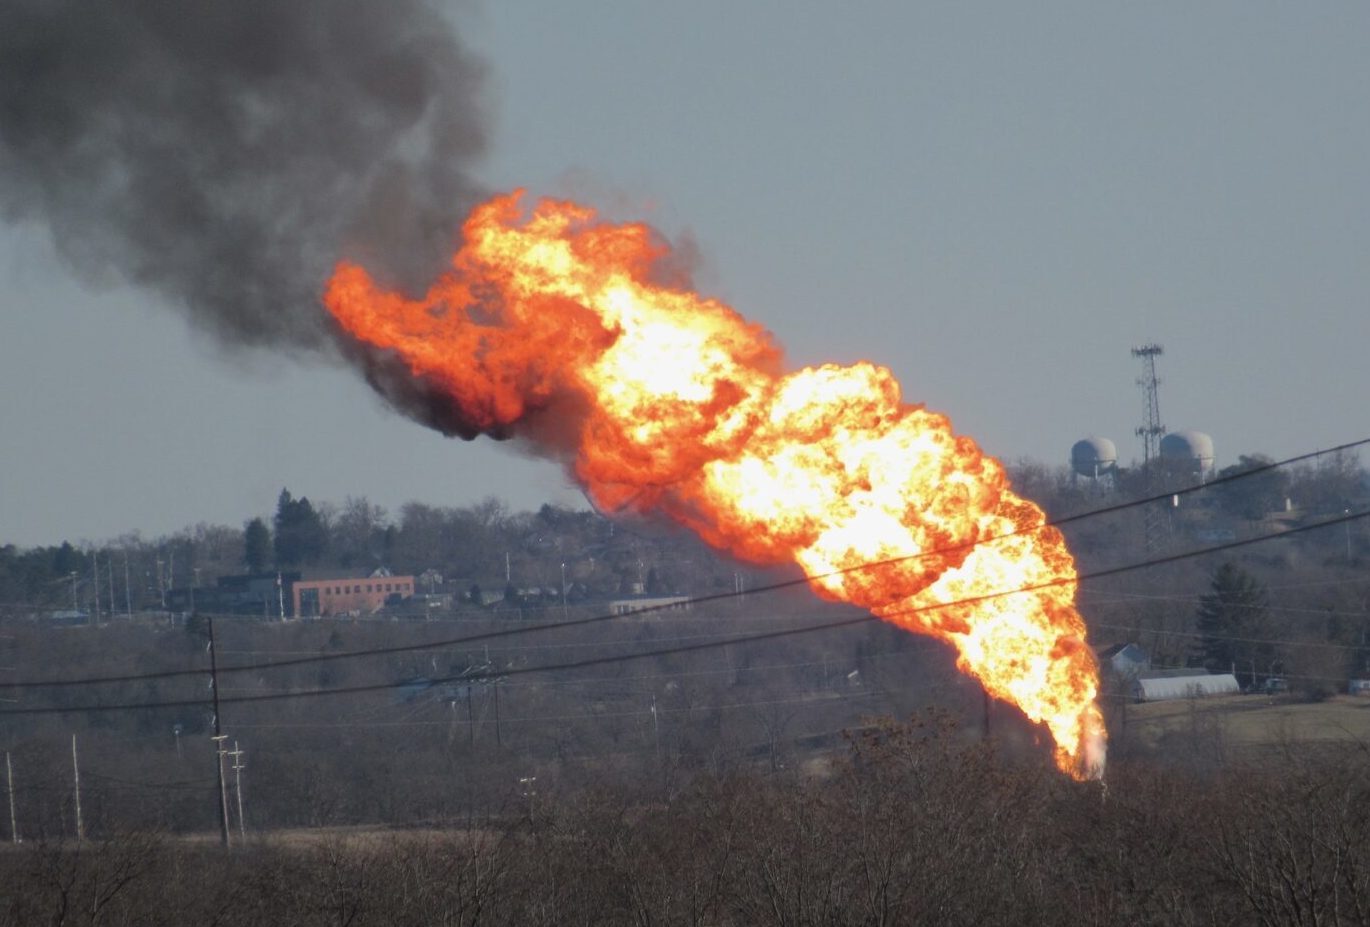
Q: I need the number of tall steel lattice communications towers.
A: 1